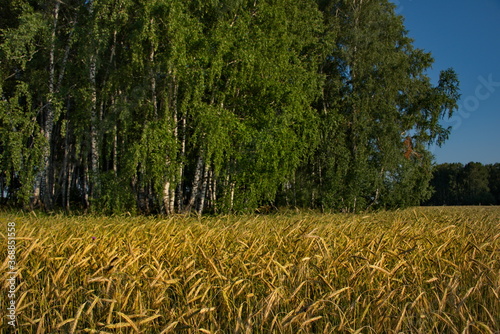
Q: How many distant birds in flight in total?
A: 0